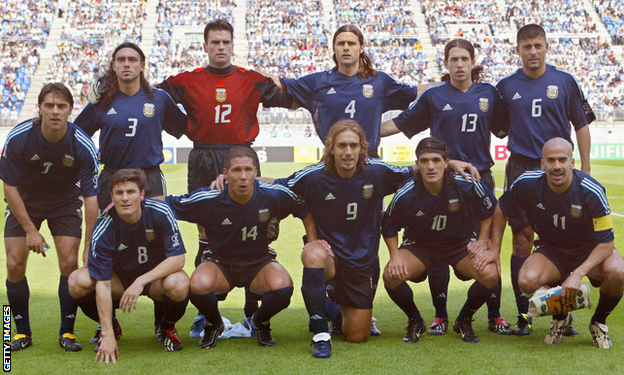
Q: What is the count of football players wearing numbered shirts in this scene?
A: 11